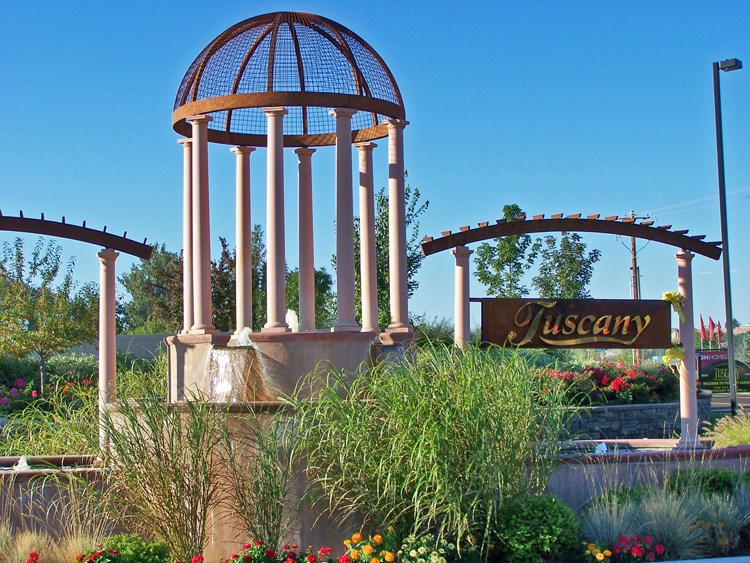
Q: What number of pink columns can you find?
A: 11